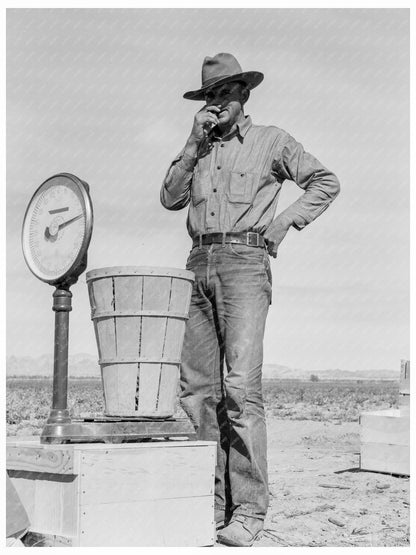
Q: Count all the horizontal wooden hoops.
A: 3